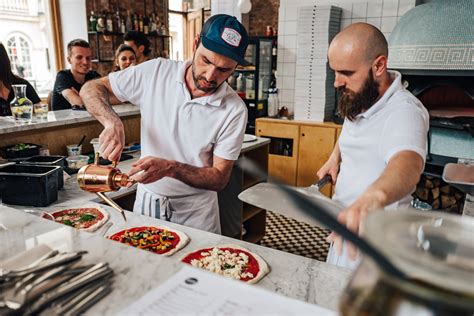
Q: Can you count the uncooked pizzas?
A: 3